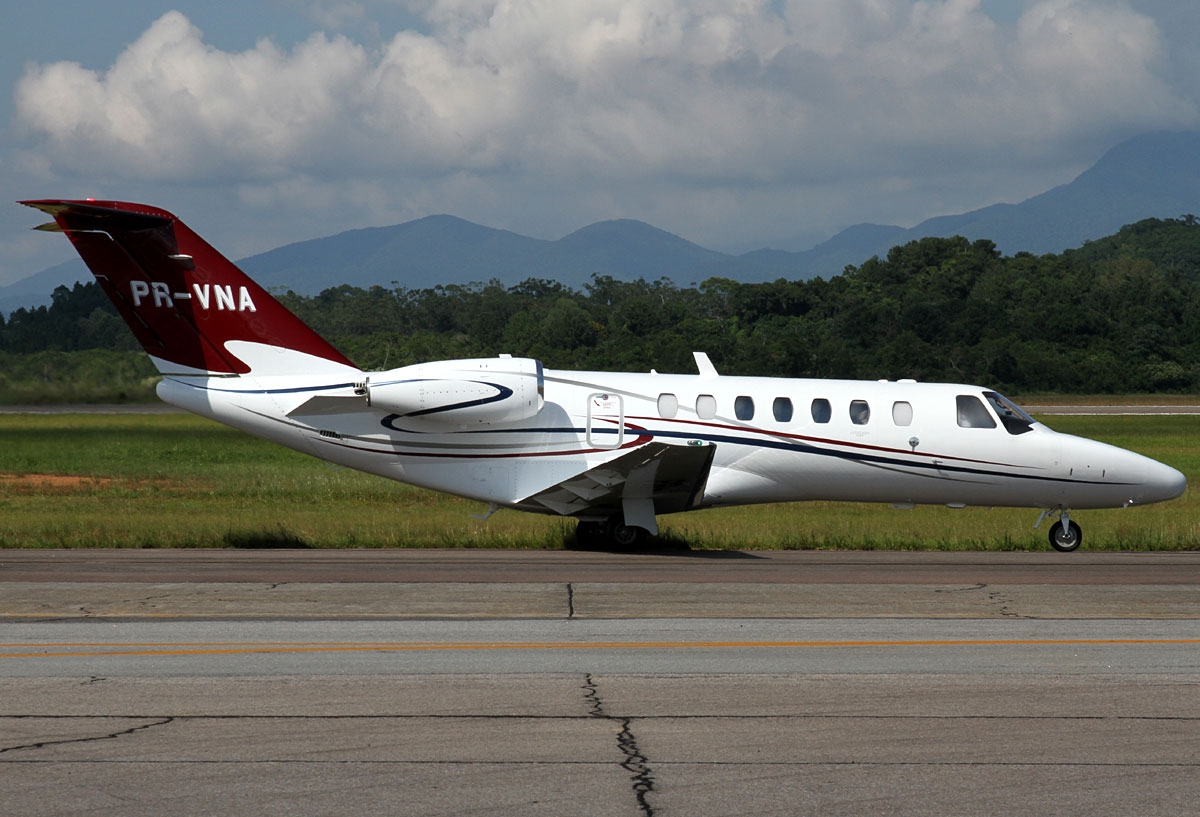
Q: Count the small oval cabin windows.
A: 7